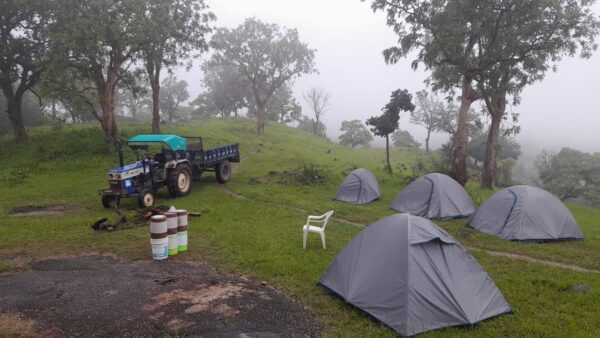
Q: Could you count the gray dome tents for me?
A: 4